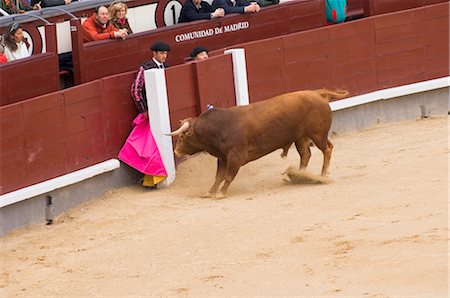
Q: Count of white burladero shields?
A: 2